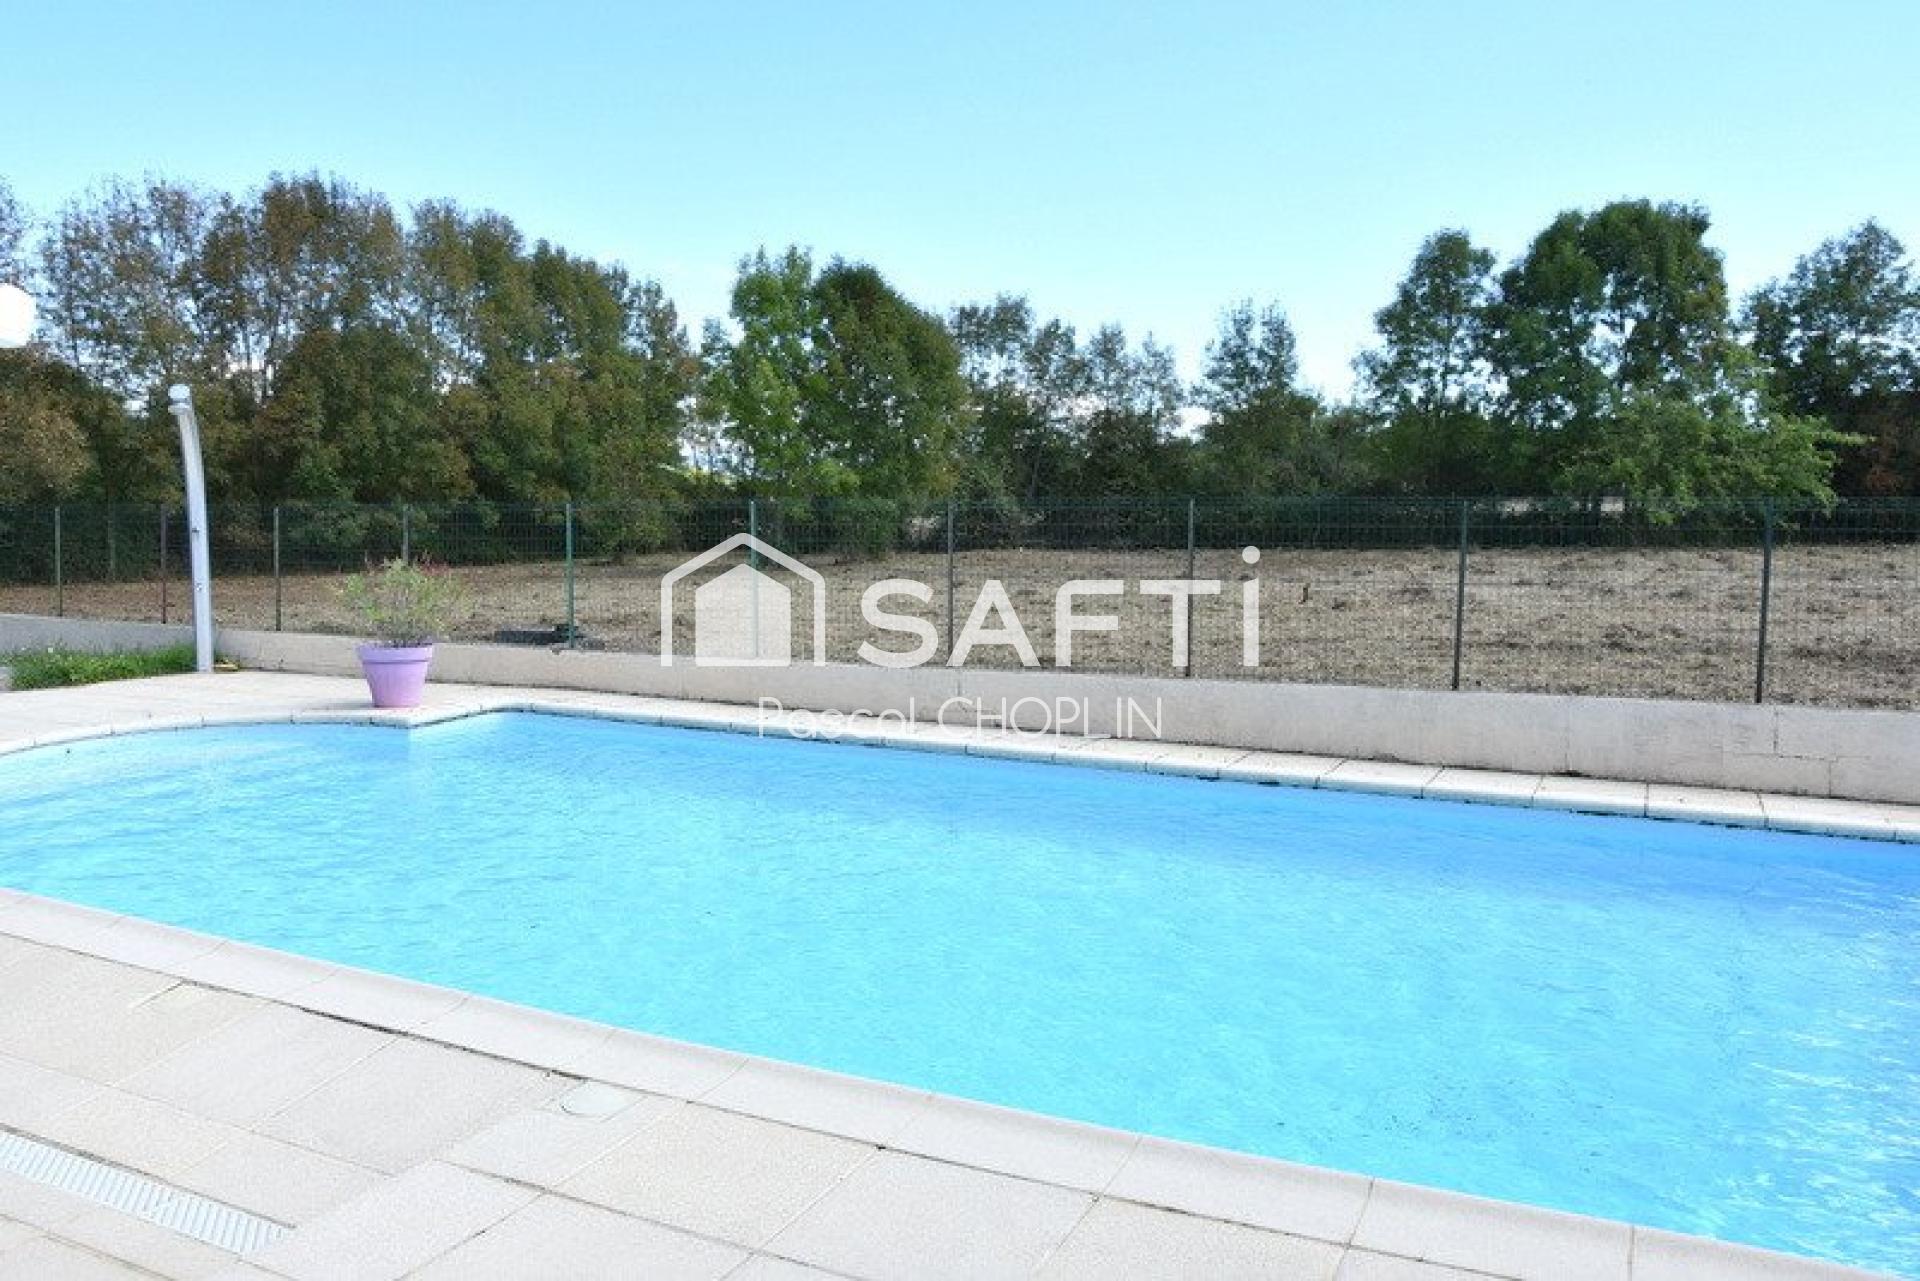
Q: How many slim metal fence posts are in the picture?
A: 10